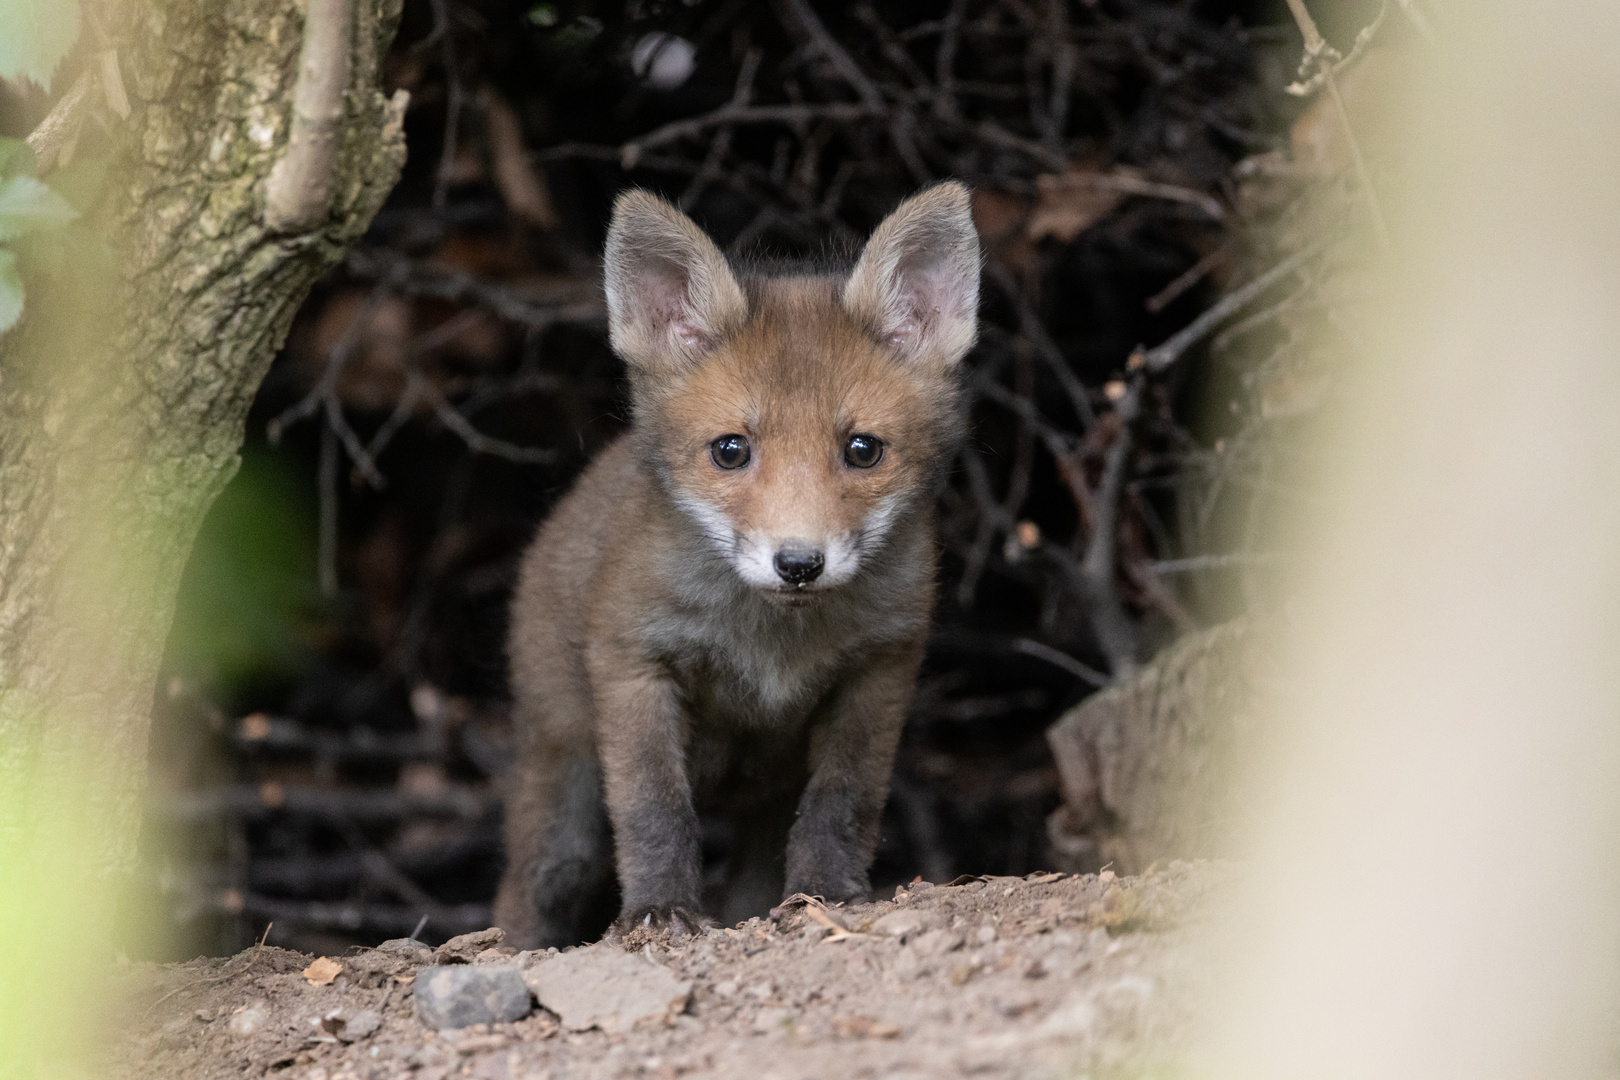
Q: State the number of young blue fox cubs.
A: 0